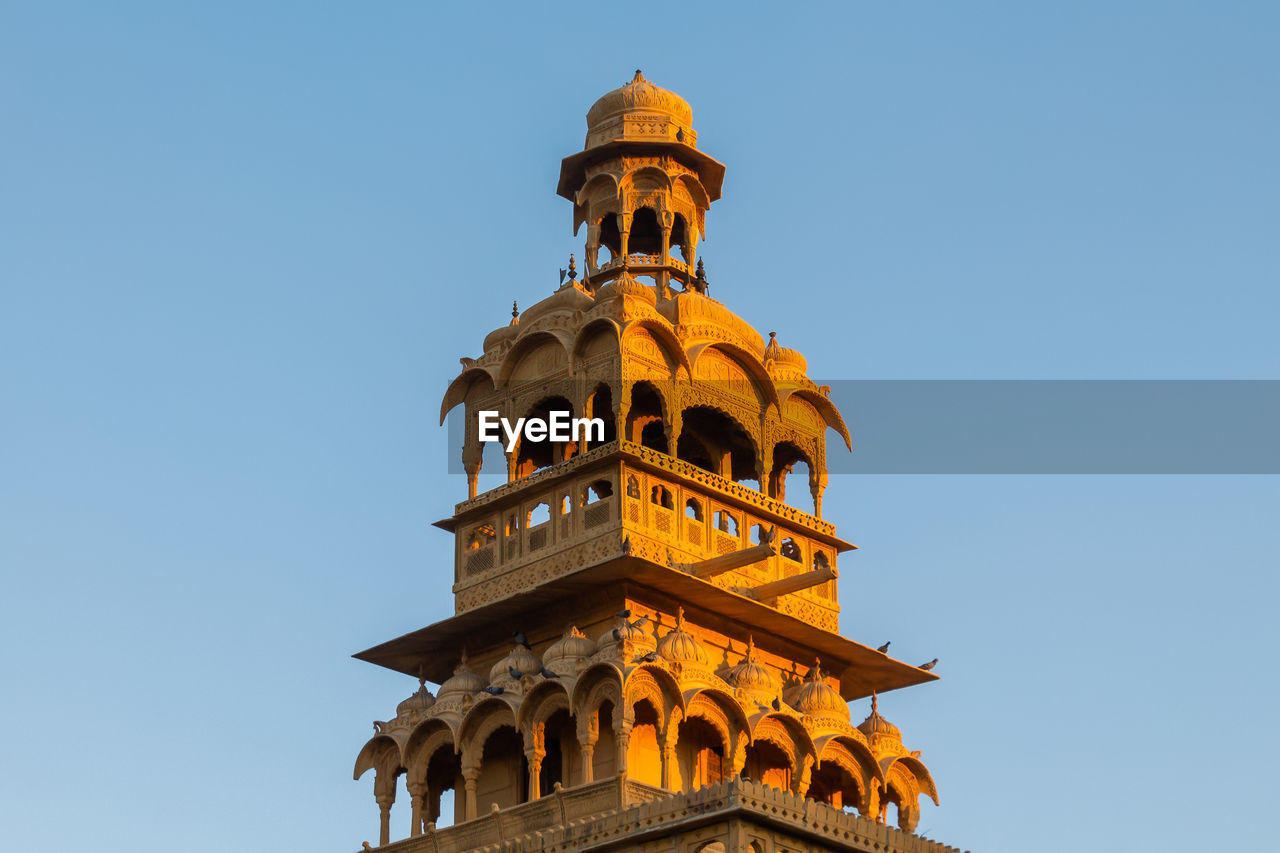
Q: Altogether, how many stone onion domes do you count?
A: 13